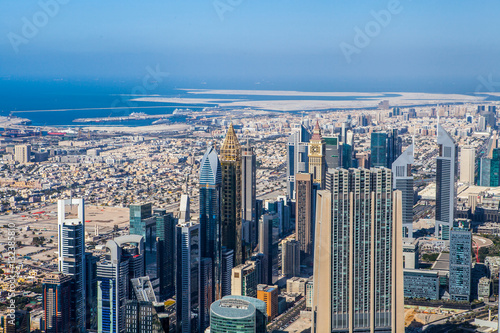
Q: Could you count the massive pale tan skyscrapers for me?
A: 1